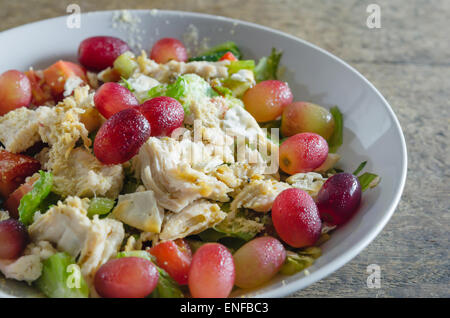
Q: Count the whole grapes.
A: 15